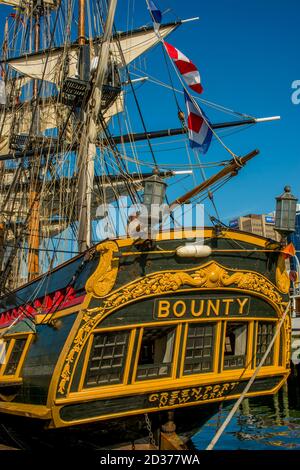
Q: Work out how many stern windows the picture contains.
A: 5